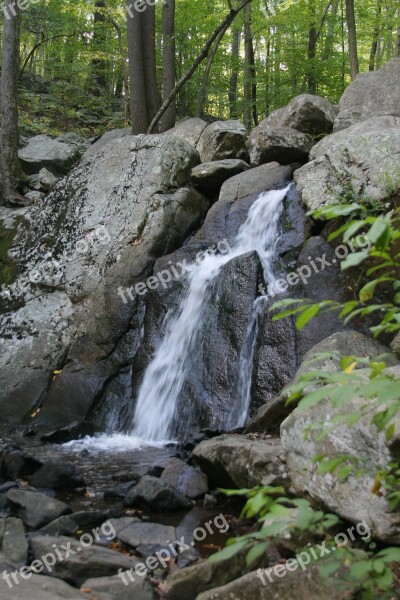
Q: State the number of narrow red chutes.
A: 0